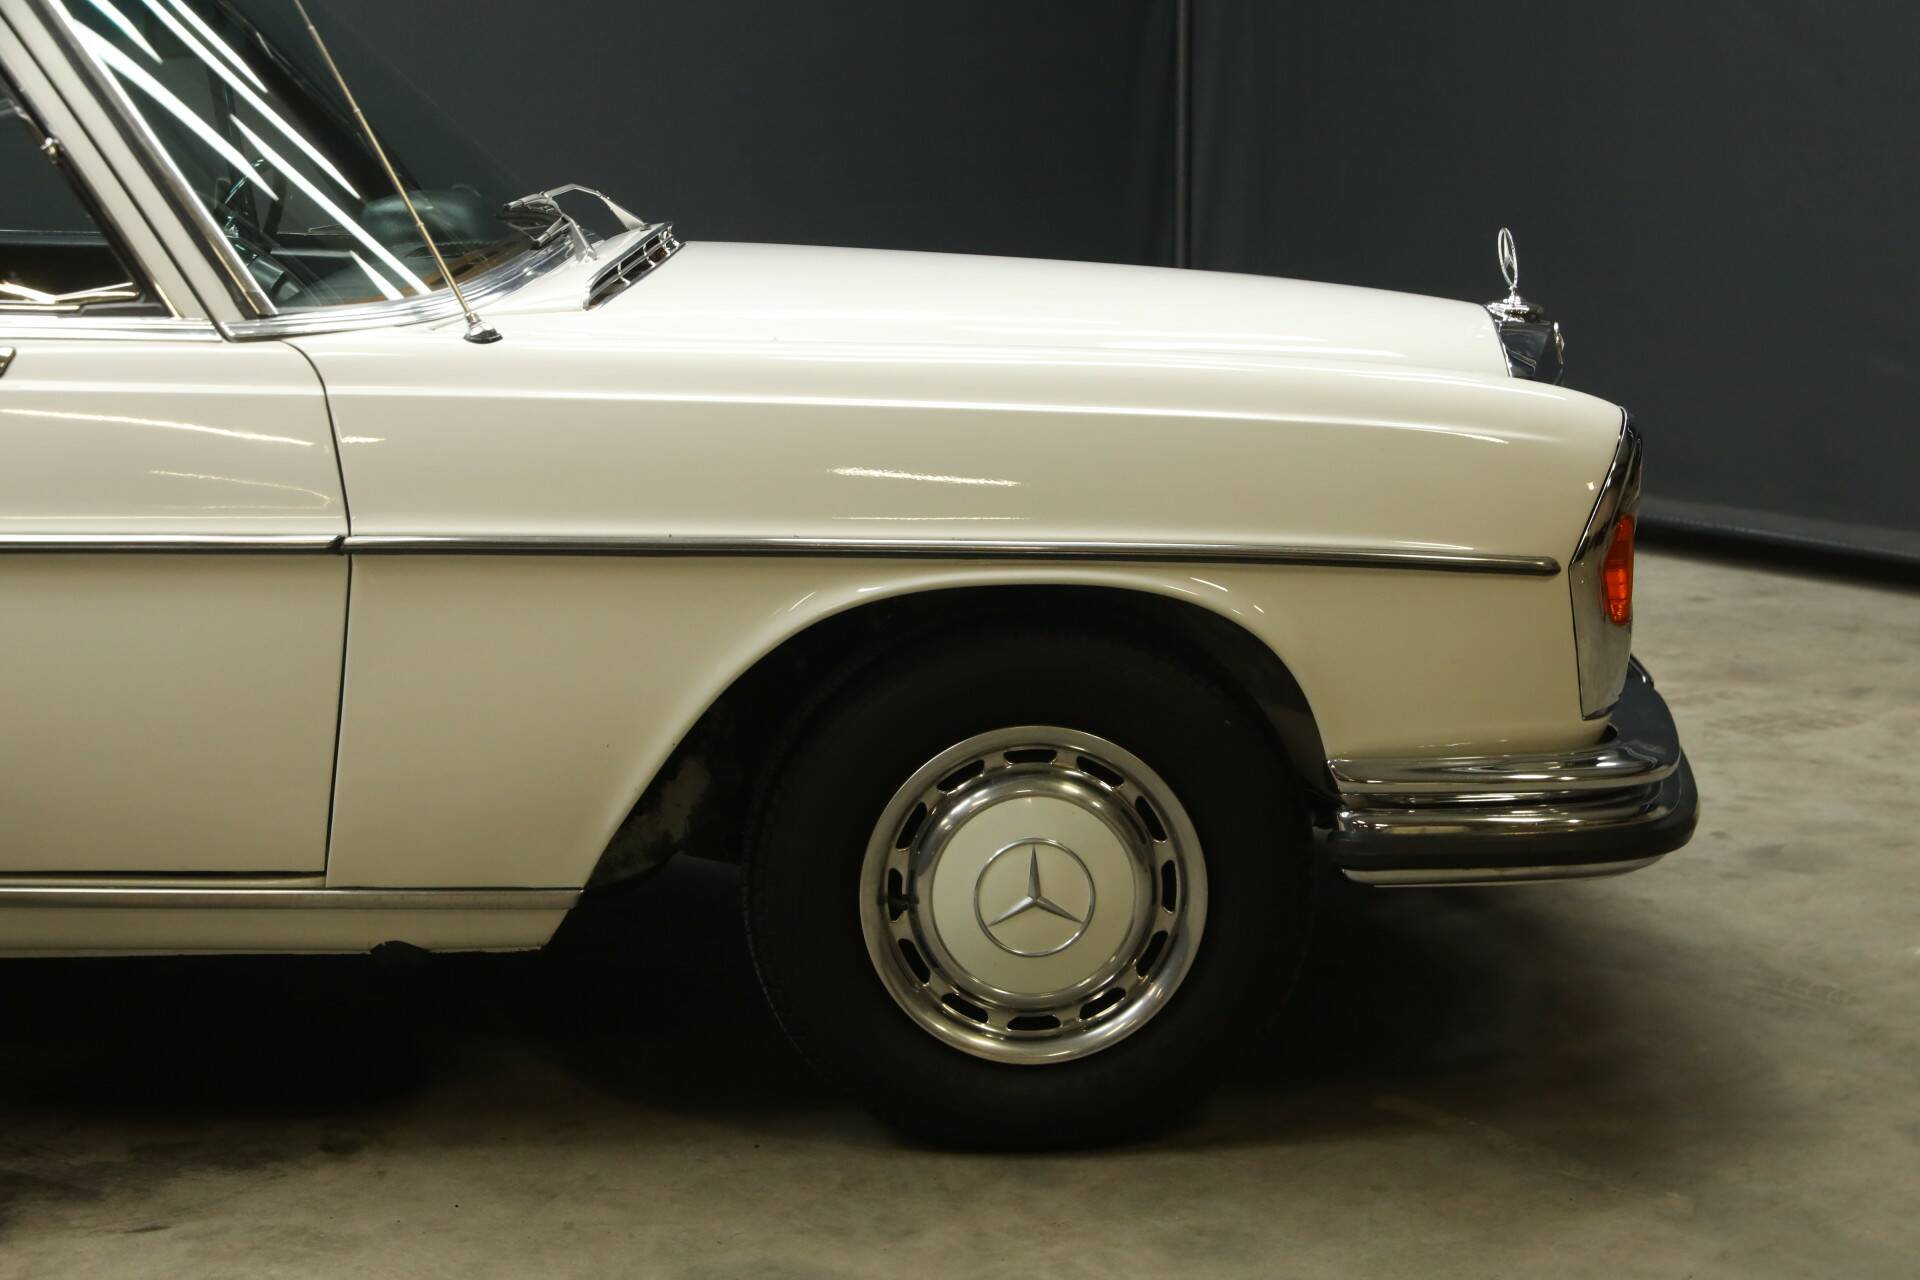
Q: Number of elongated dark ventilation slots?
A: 12